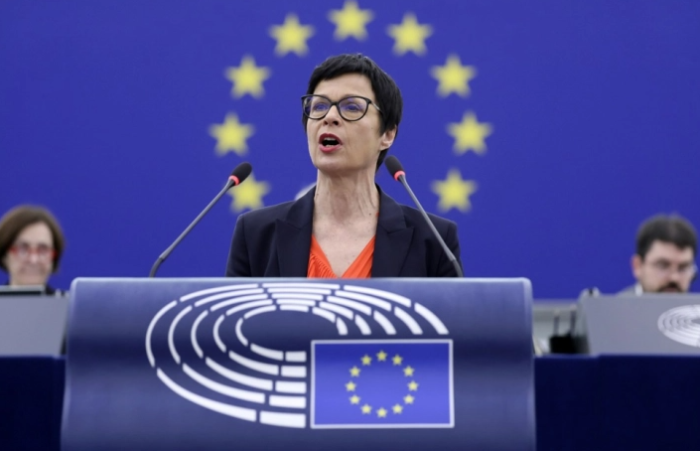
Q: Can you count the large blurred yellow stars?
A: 9